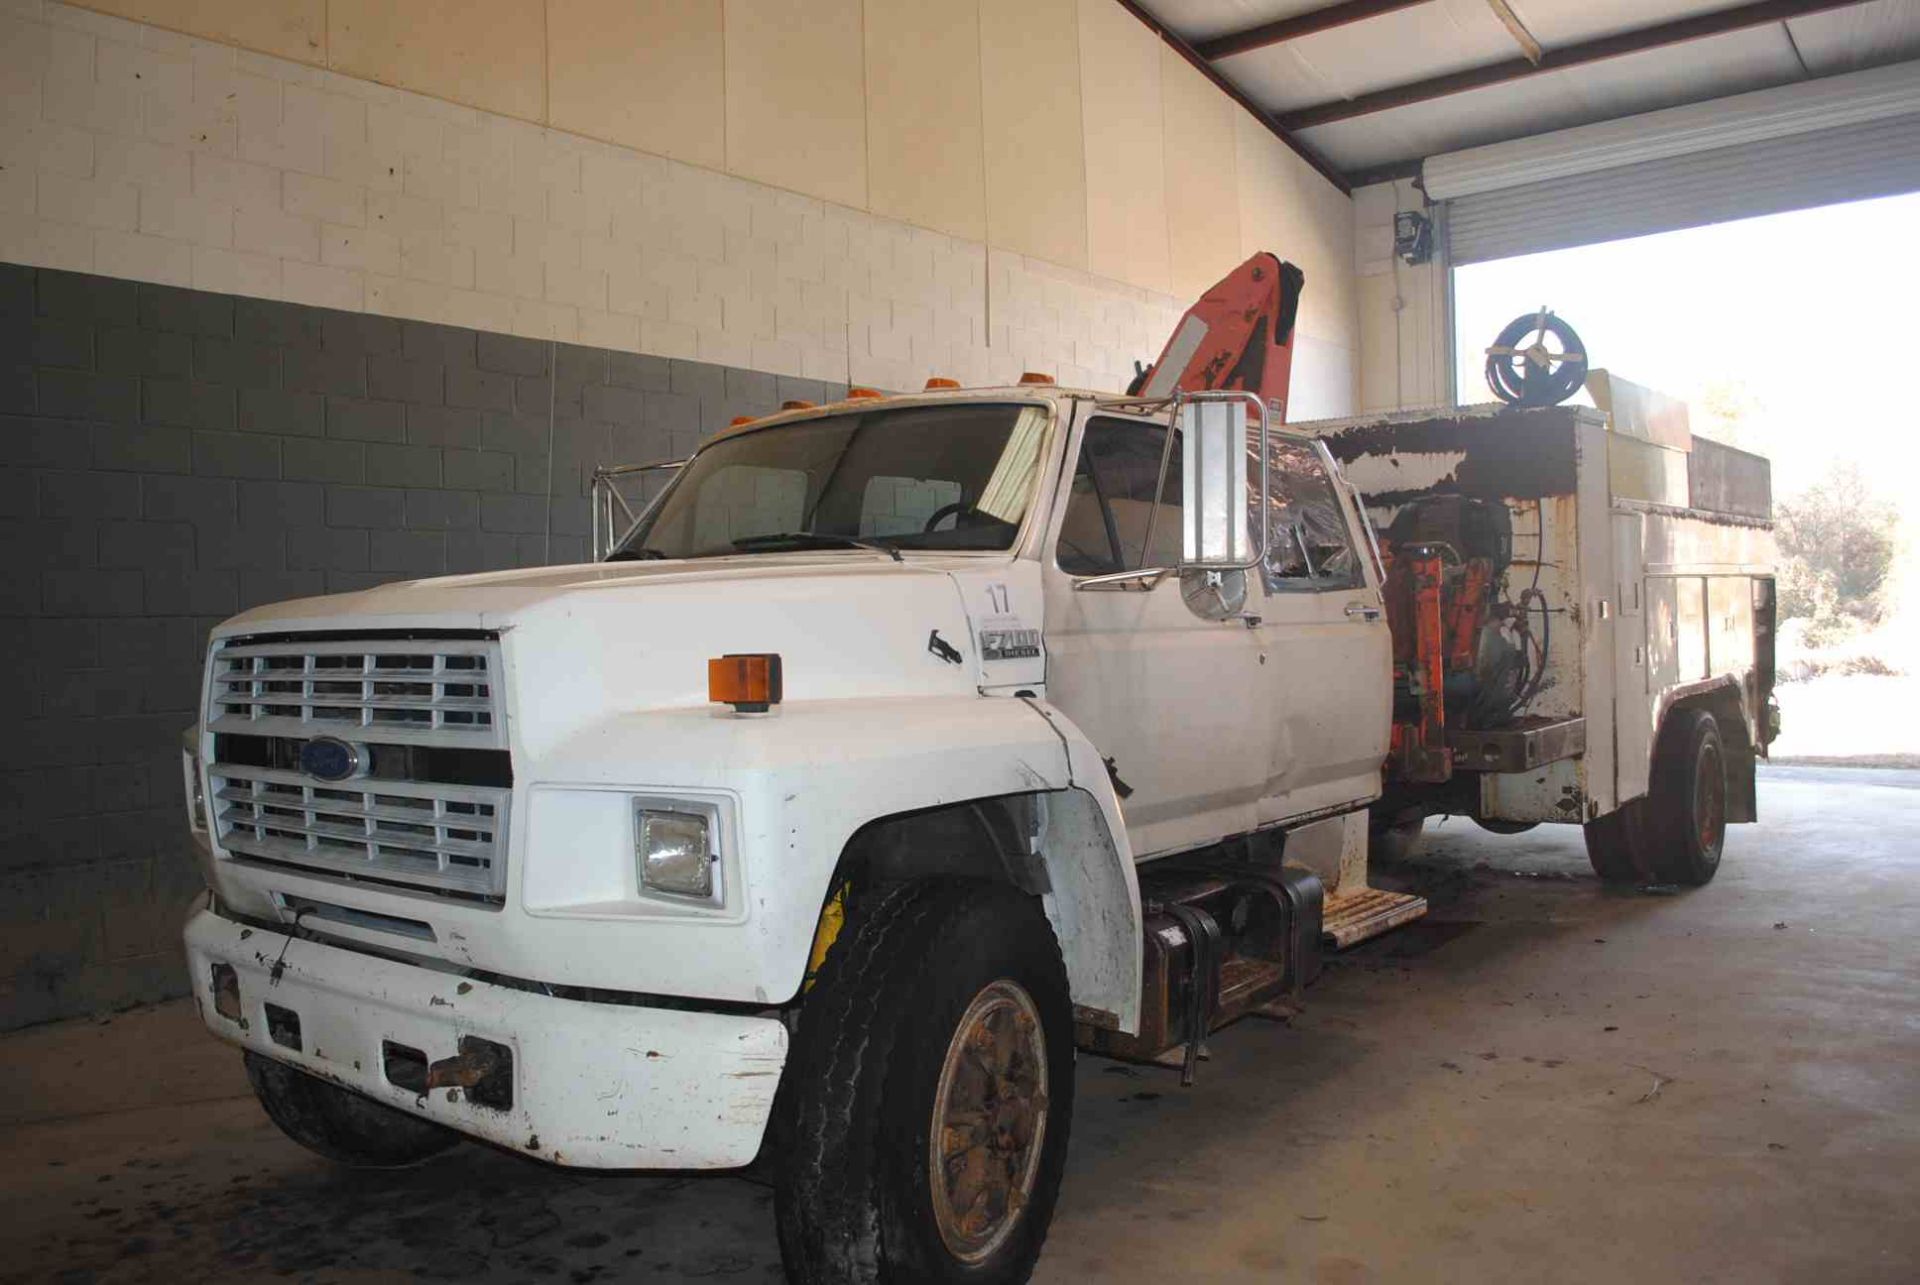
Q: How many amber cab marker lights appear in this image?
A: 5